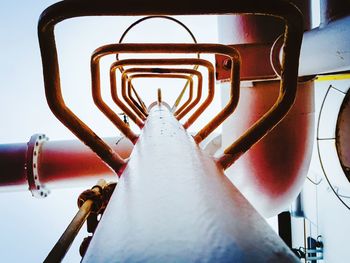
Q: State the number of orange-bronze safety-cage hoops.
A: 5